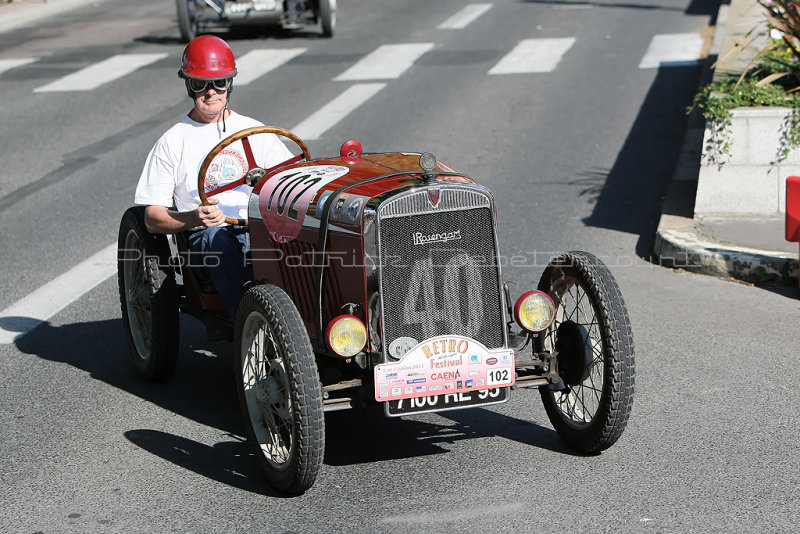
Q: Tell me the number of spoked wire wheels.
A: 3